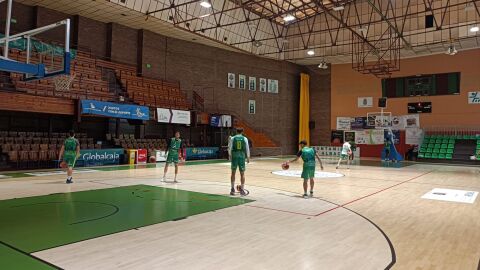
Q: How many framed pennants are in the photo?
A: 6